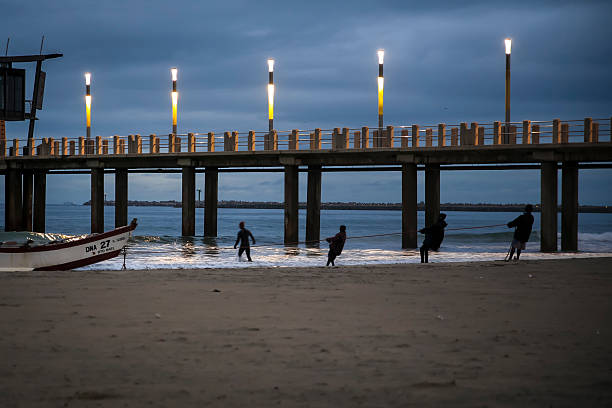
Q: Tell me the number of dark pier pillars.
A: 13